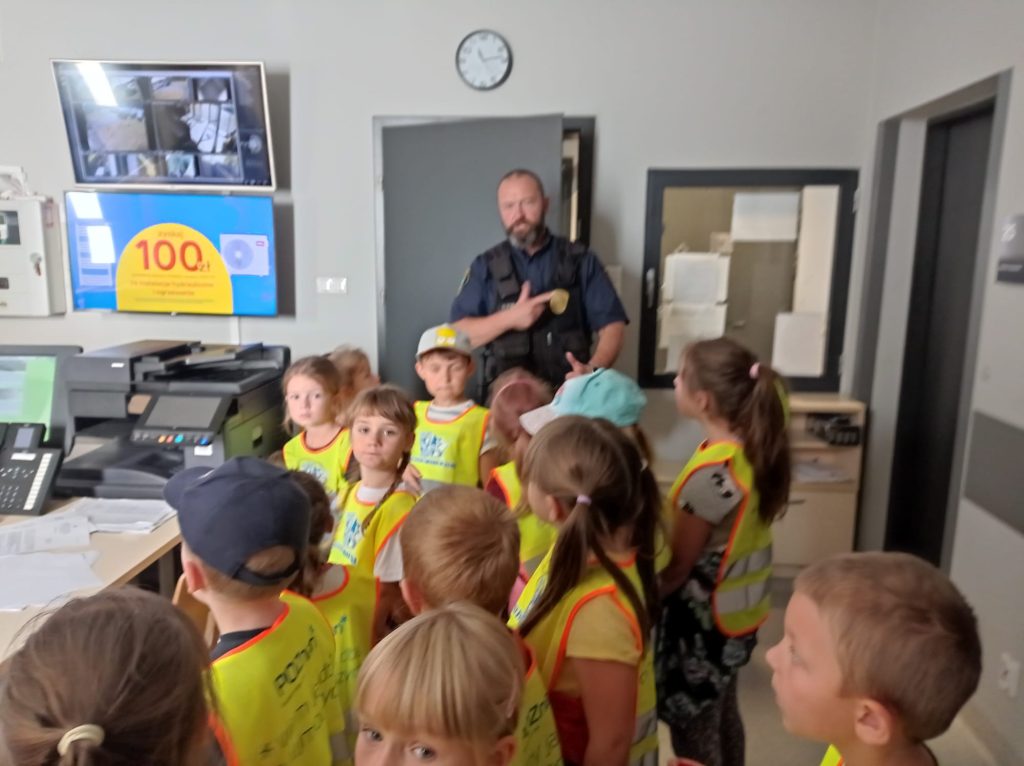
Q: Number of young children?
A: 14